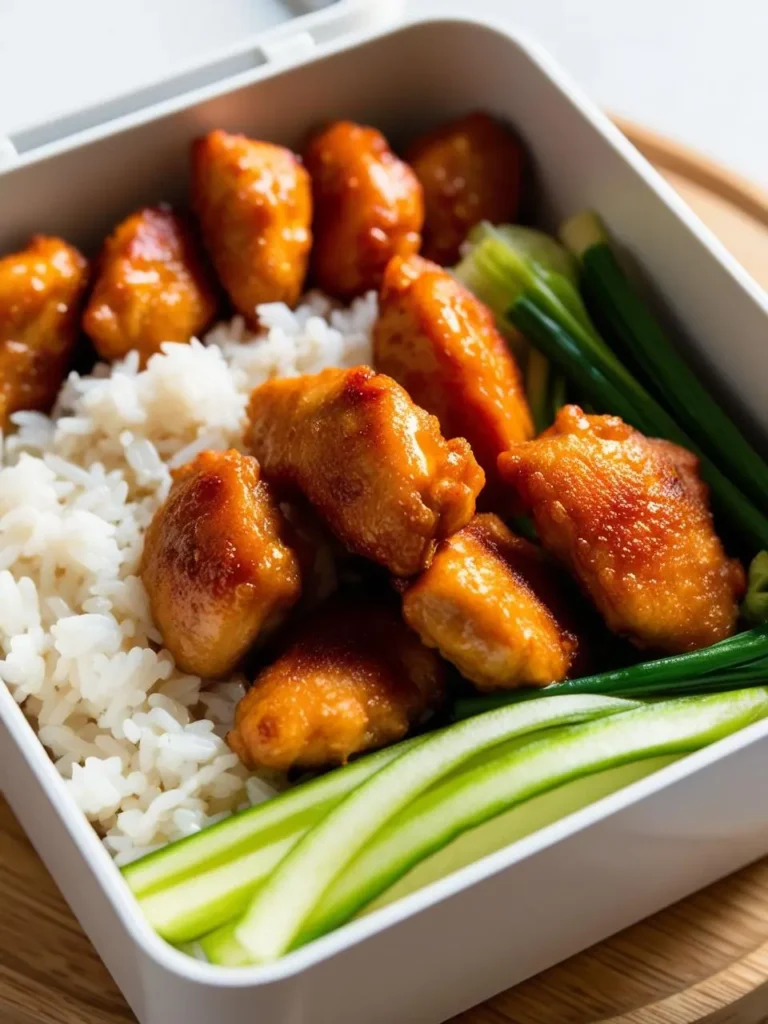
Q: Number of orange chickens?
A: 11